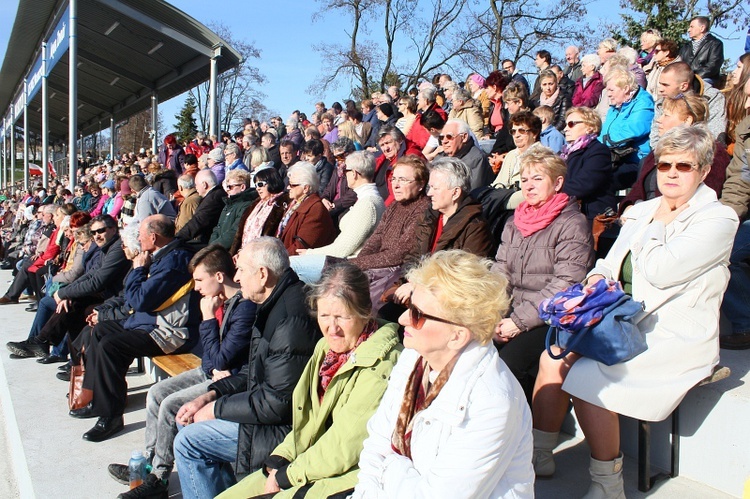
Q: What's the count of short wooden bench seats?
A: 1